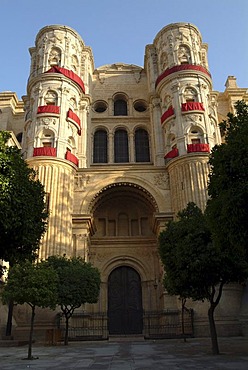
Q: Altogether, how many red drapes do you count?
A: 10